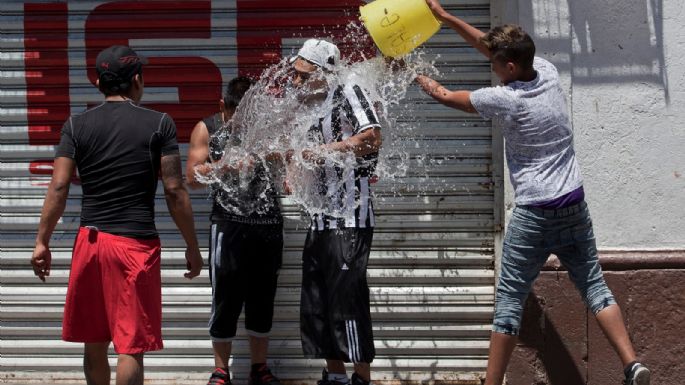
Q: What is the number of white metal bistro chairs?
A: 0